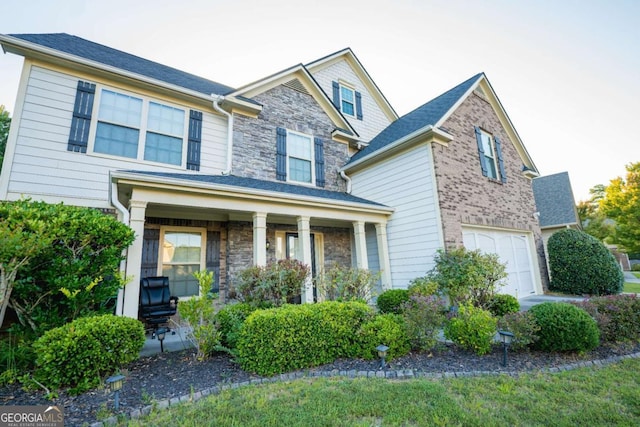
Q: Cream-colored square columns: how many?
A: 5